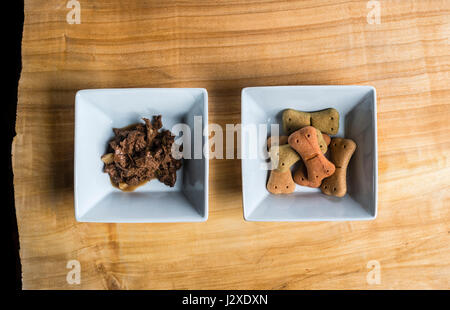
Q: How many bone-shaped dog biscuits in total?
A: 6